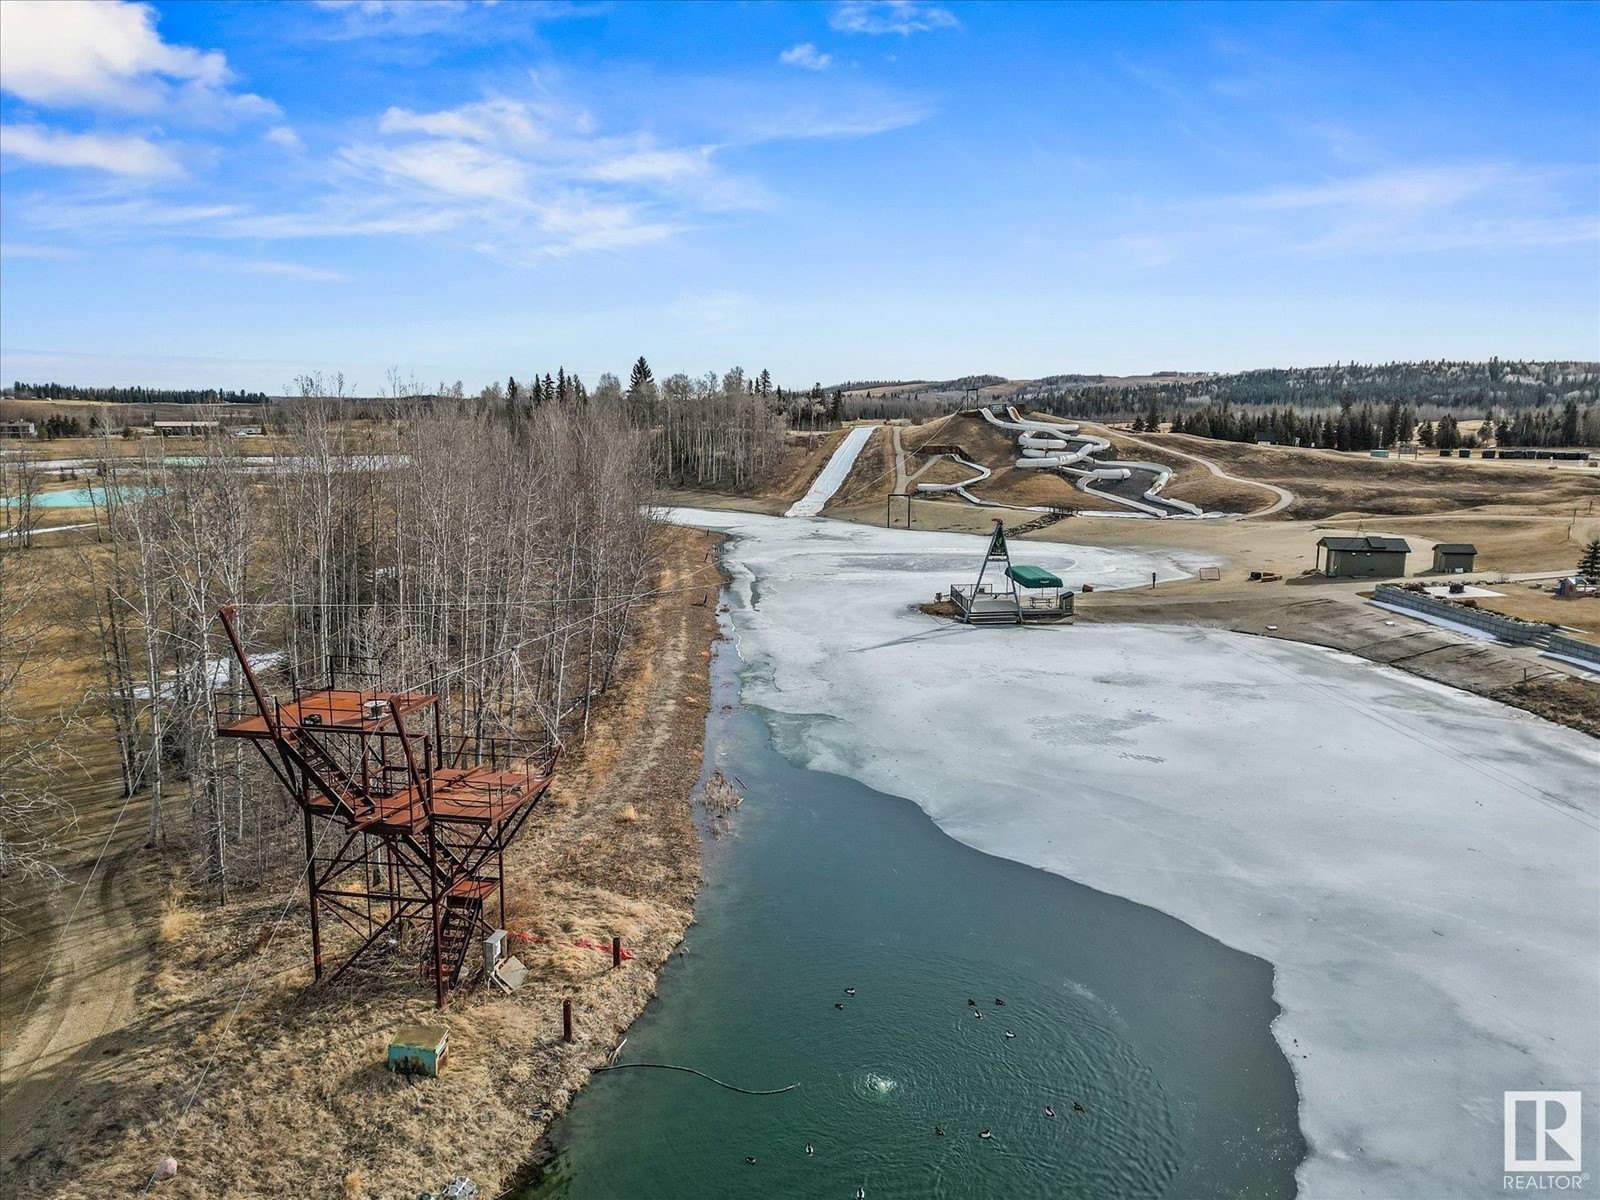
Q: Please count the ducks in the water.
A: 13